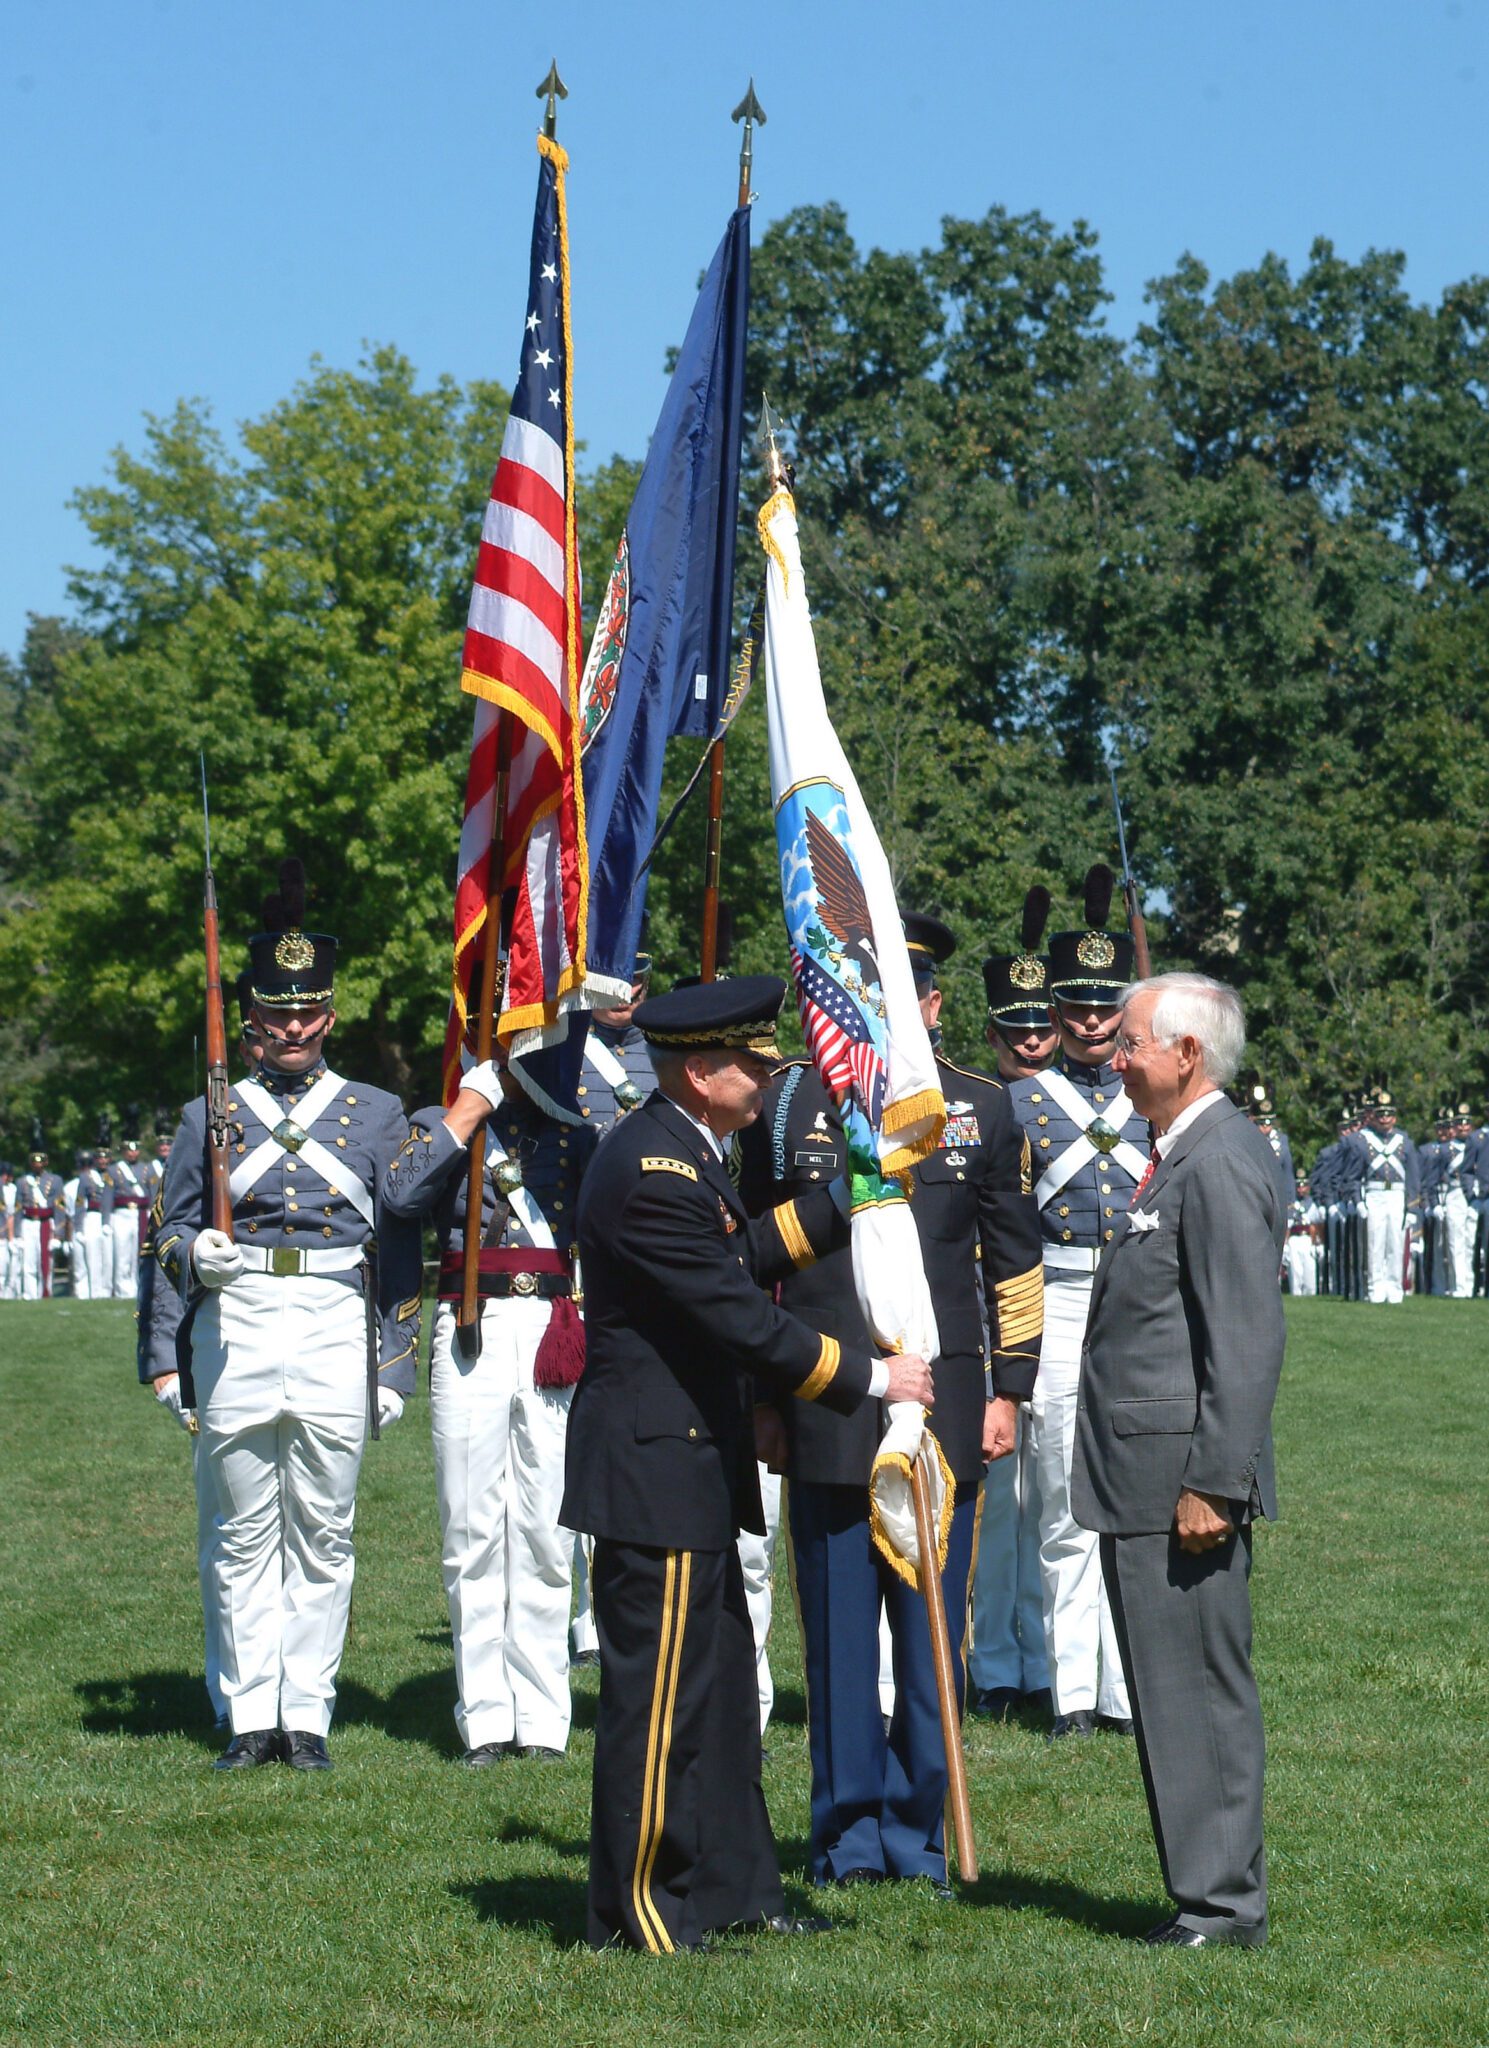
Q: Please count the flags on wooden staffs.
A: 3